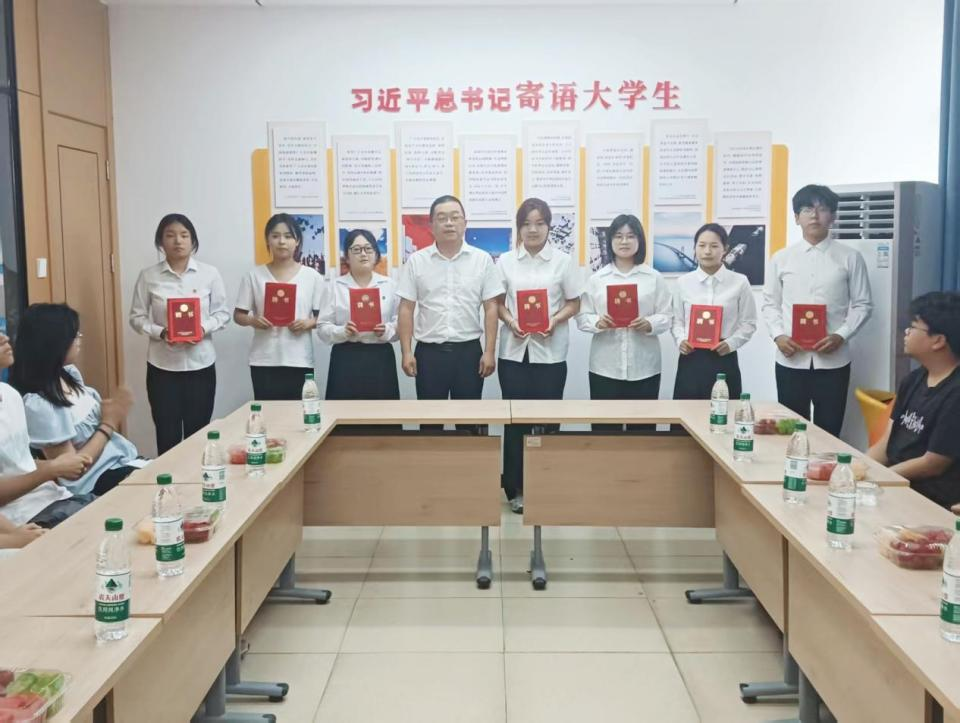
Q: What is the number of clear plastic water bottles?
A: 10